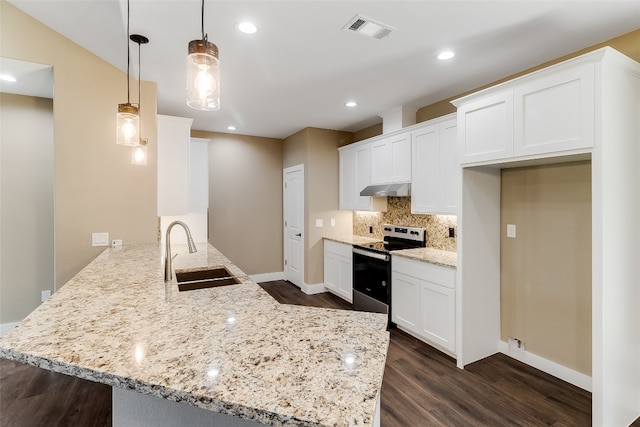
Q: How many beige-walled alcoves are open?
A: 1